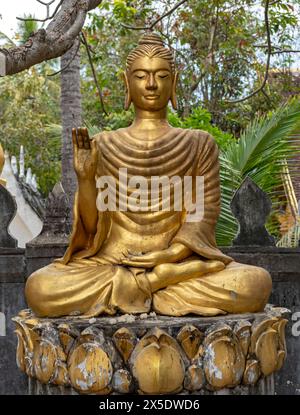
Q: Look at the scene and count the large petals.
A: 5